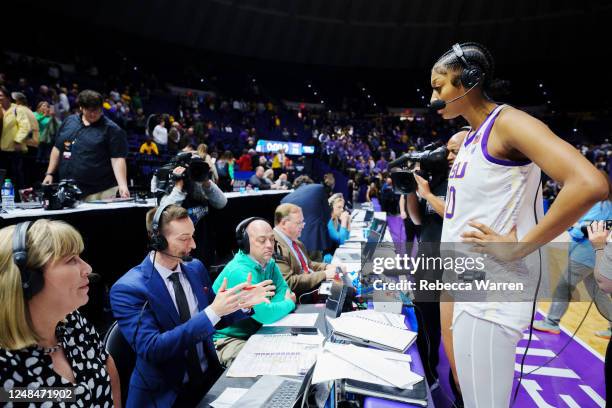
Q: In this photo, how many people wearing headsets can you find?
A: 4